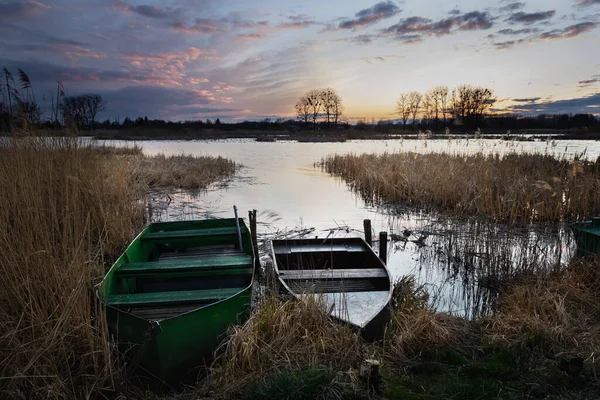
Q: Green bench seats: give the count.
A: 3